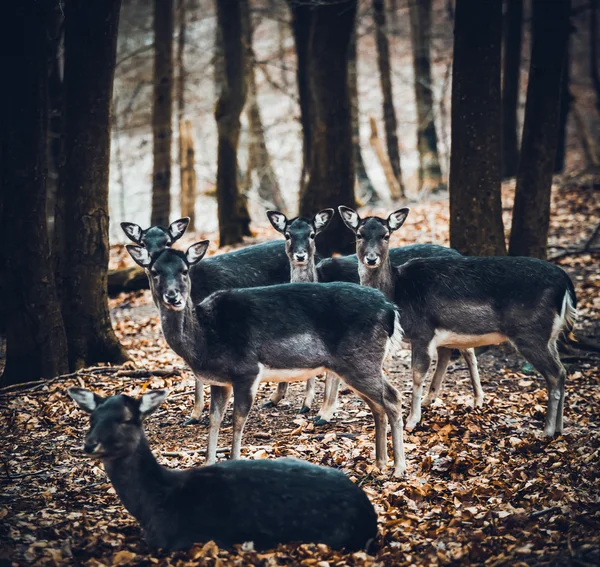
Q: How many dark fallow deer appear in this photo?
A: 5